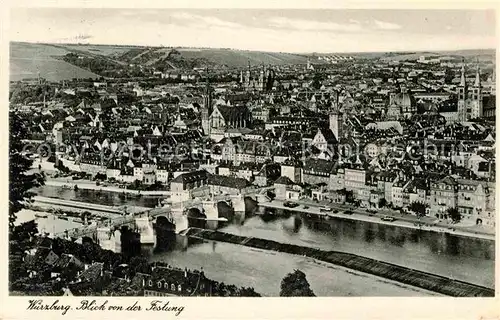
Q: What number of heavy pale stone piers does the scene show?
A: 5